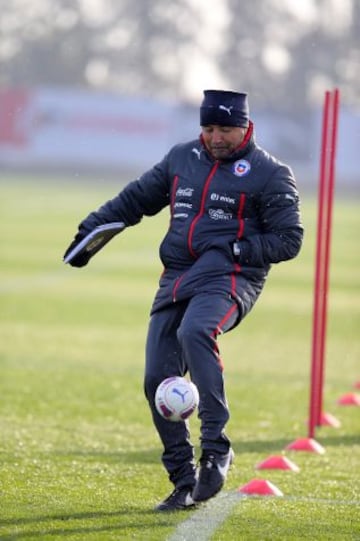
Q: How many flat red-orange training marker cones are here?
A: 6